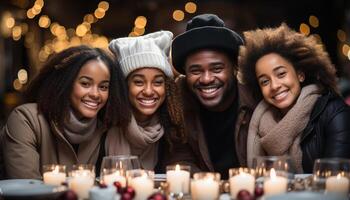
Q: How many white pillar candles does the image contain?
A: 9